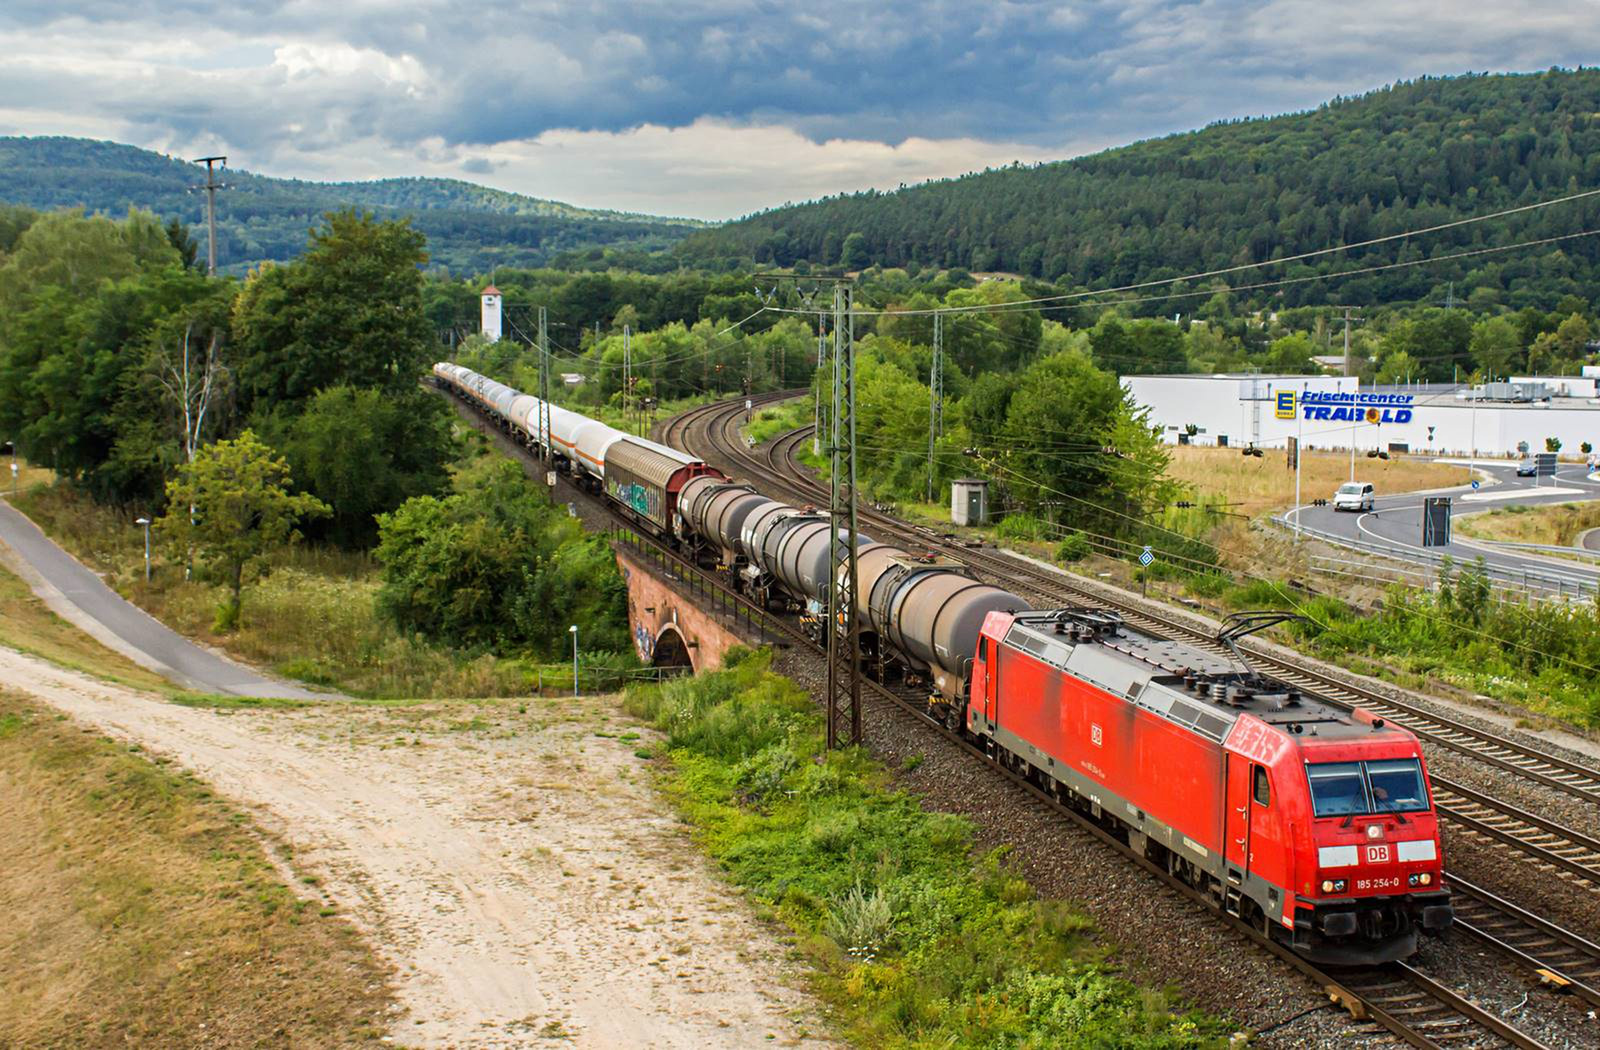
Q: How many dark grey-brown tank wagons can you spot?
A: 3